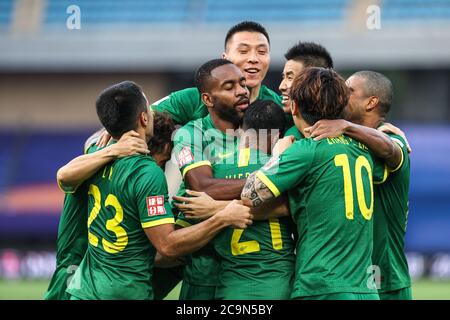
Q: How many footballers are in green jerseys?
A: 8